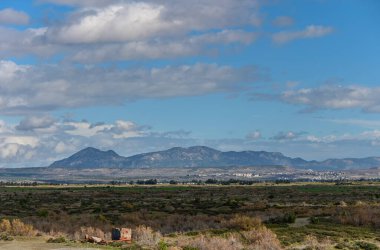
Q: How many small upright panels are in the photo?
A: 2